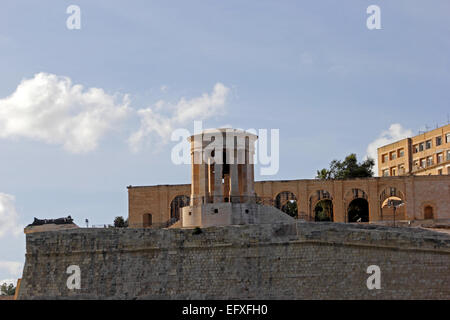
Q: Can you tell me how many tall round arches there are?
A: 5